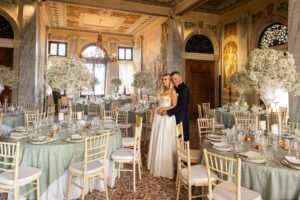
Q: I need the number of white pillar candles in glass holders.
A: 4